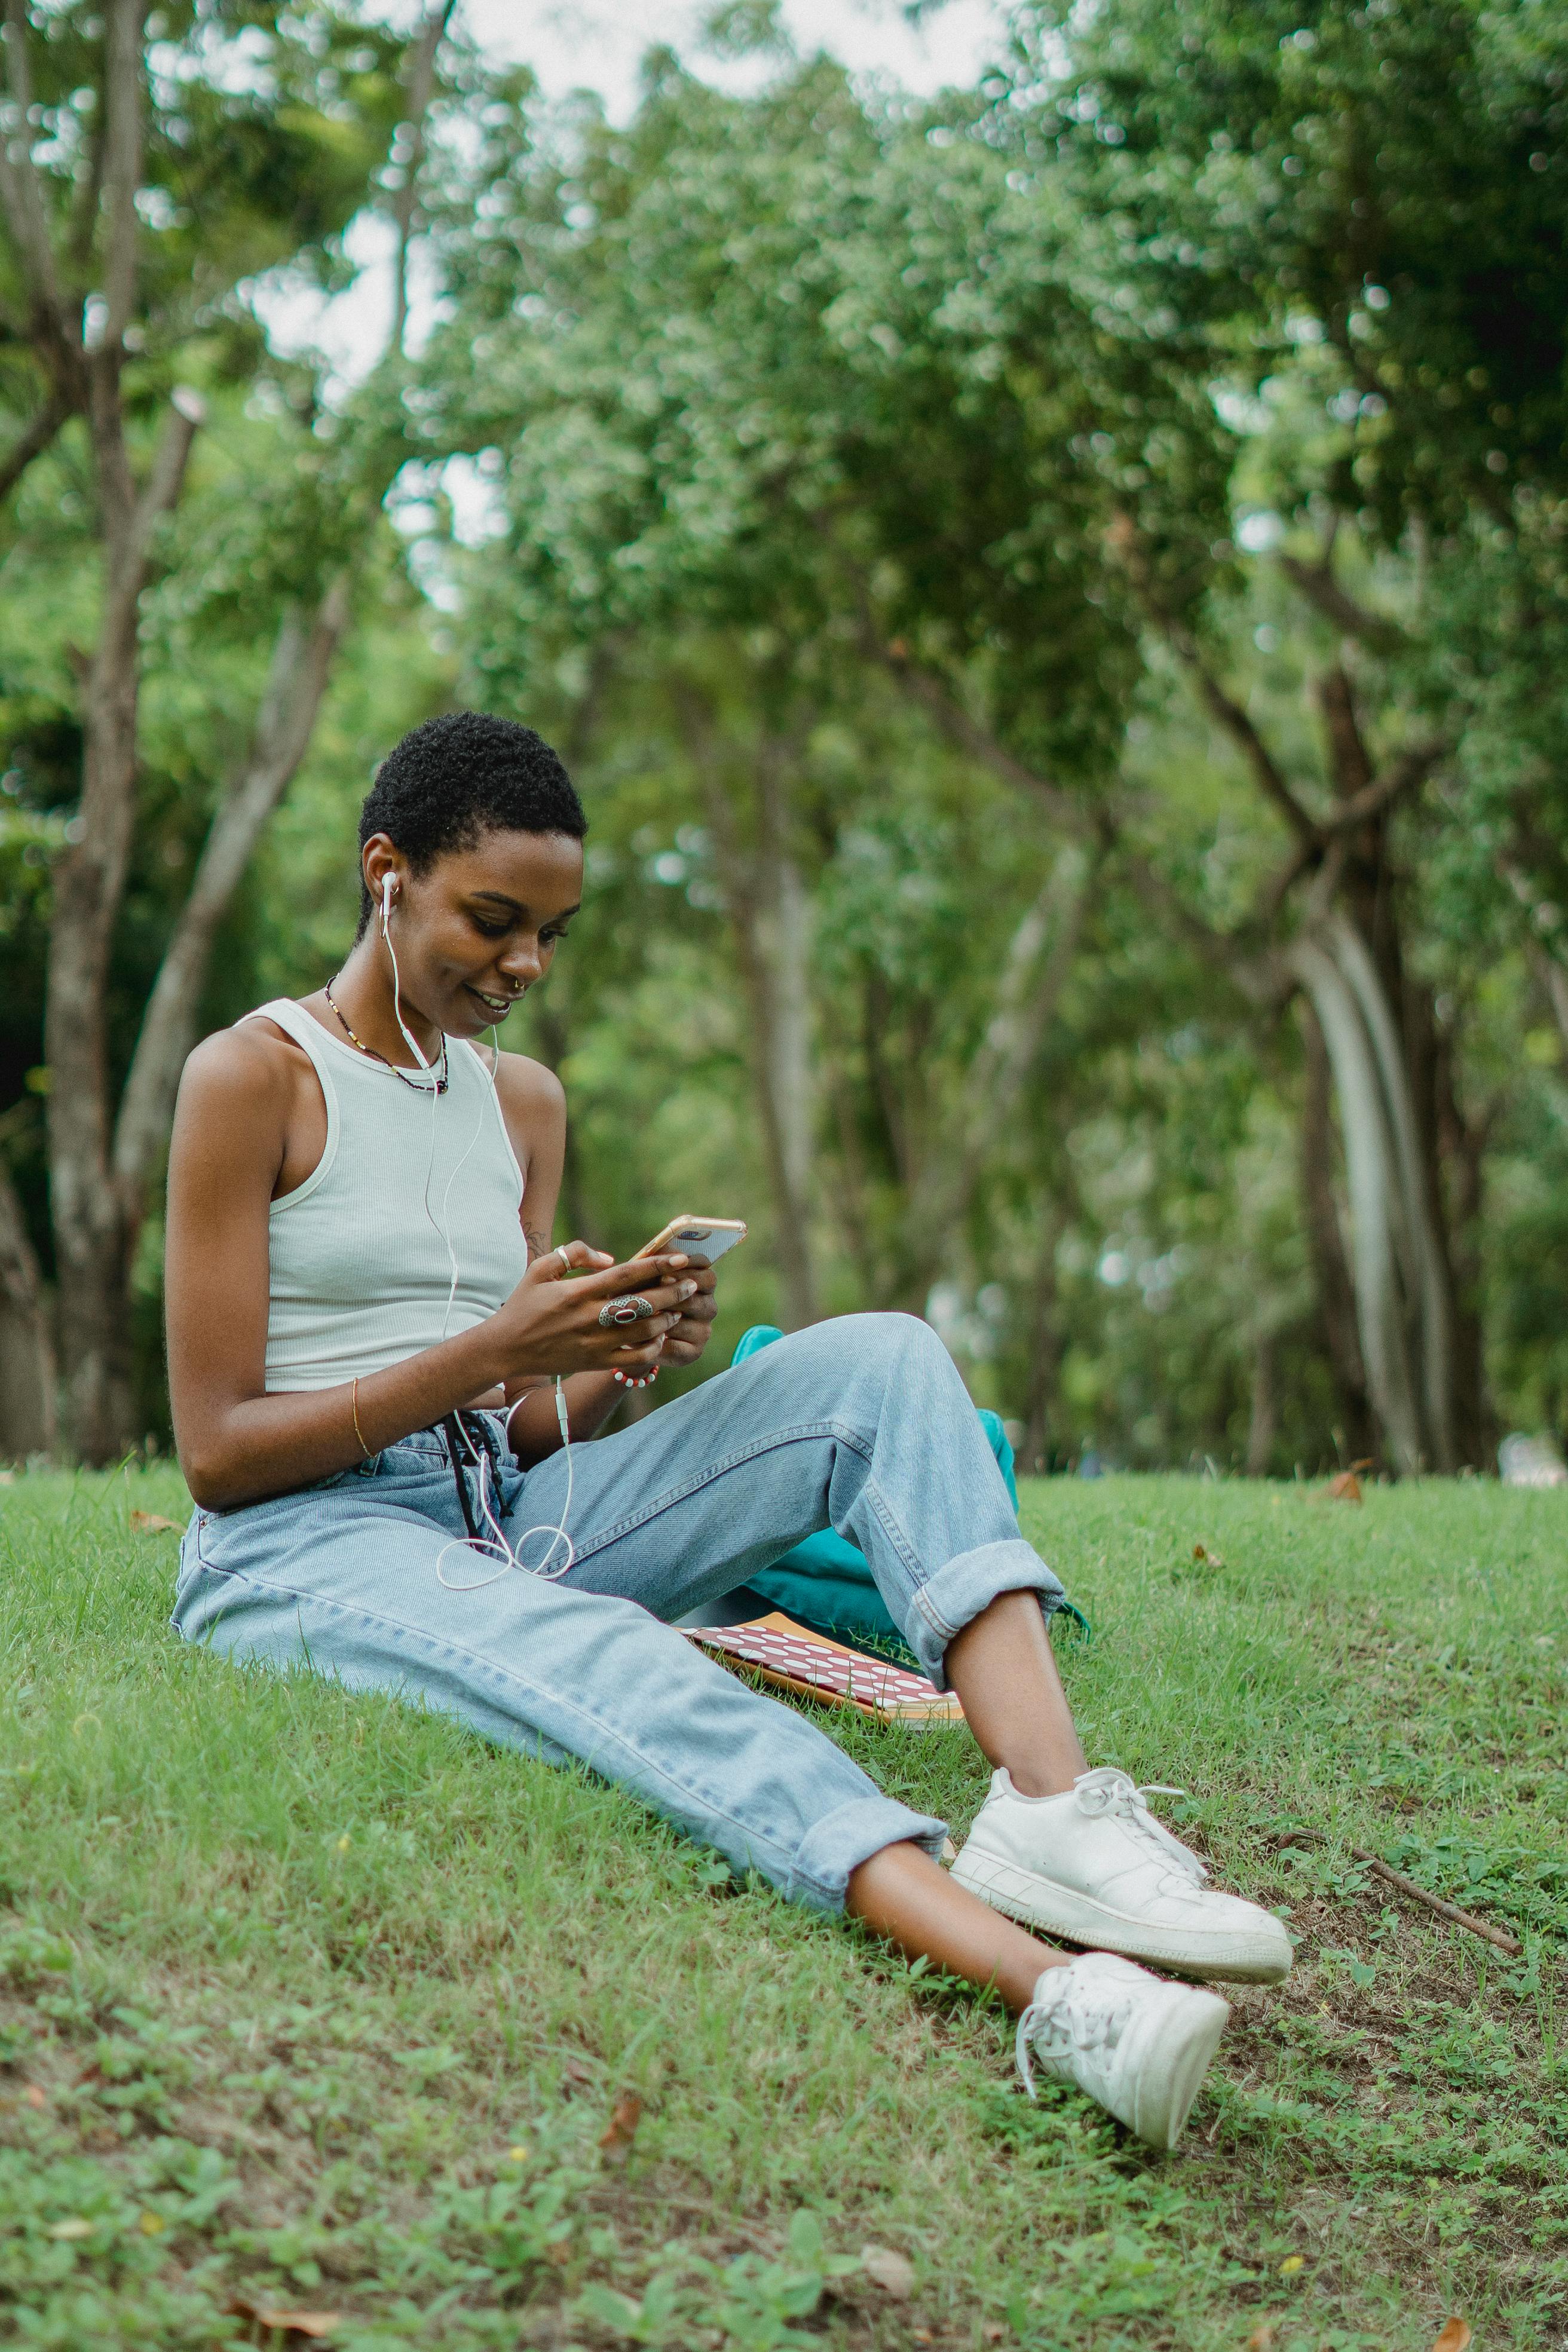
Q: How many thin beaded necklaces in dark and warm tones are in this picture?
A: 1